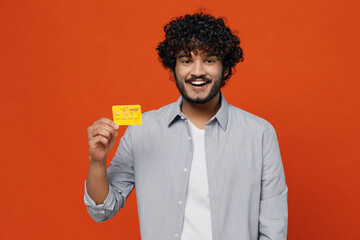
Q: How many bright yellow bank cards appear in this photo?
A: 1